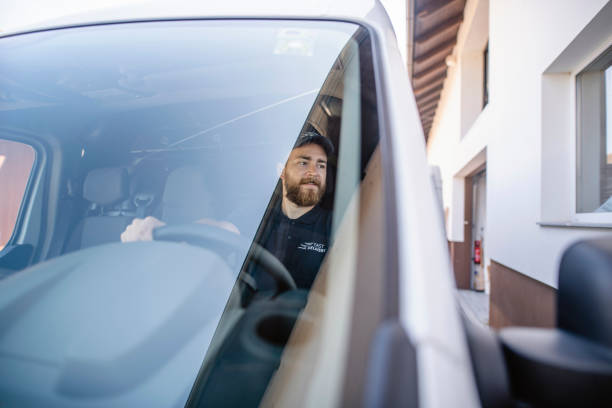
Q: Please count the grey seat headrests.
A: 2